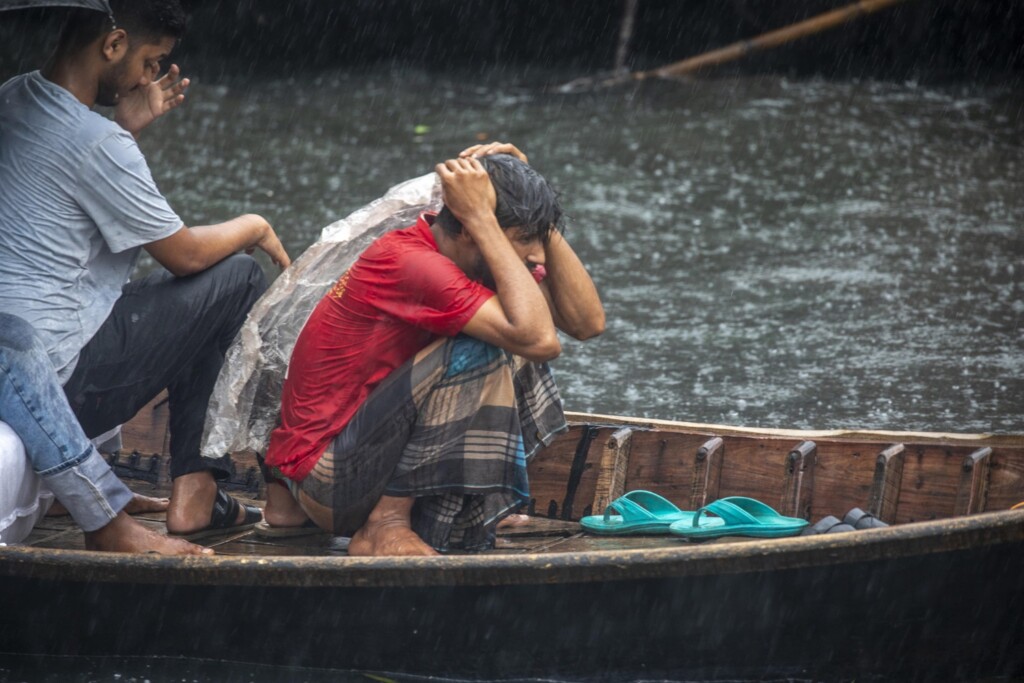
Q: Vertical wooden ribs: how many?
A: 5